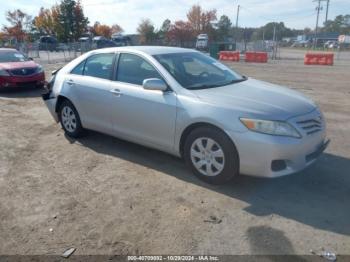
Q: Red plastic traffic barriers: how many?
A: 3